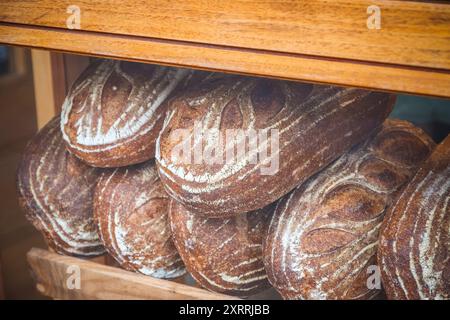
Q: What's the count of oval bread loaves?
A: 7